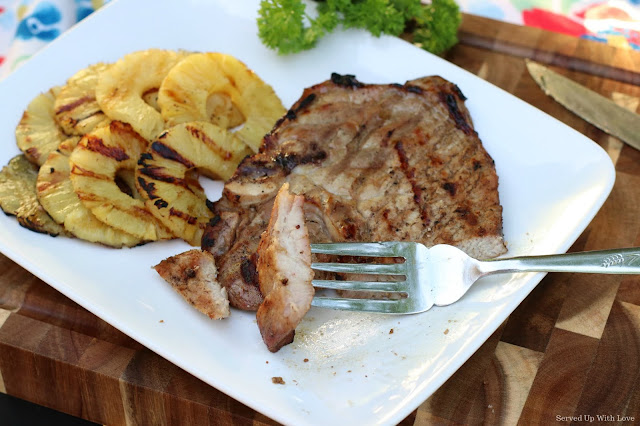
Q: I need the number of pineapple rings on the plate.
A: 8